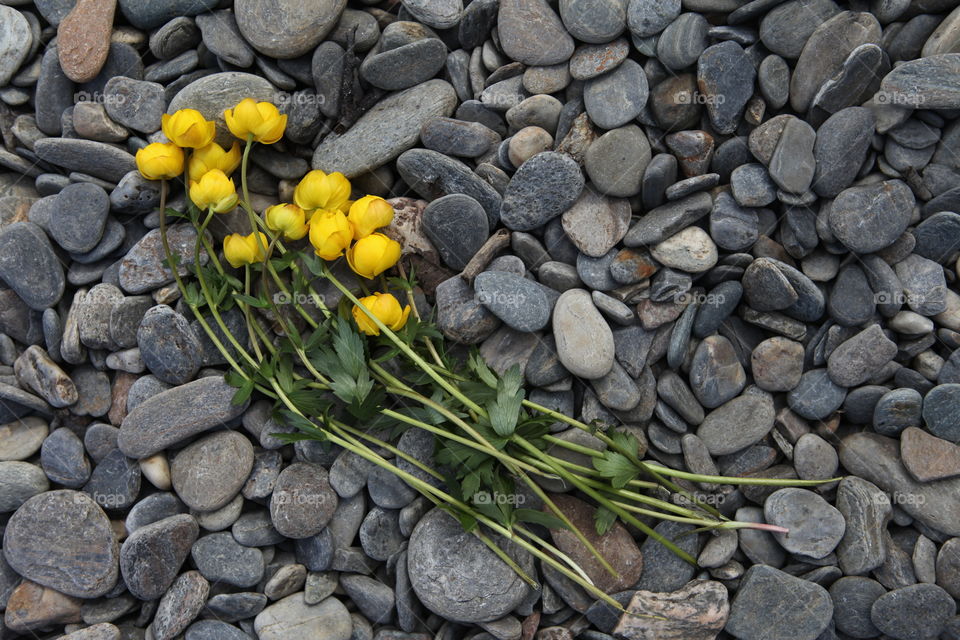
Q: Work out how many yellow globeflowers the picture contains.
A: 12